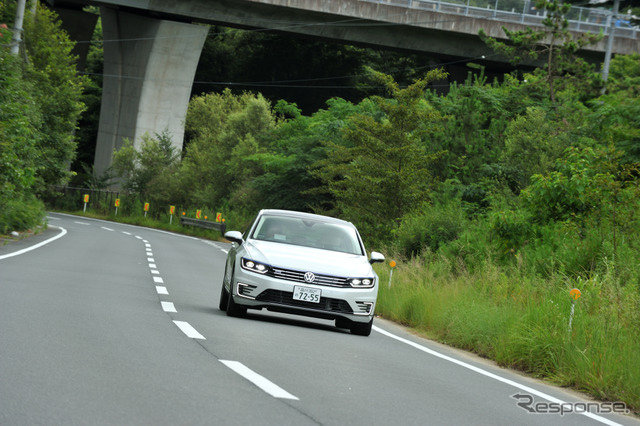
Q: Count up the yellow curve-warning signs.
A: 6